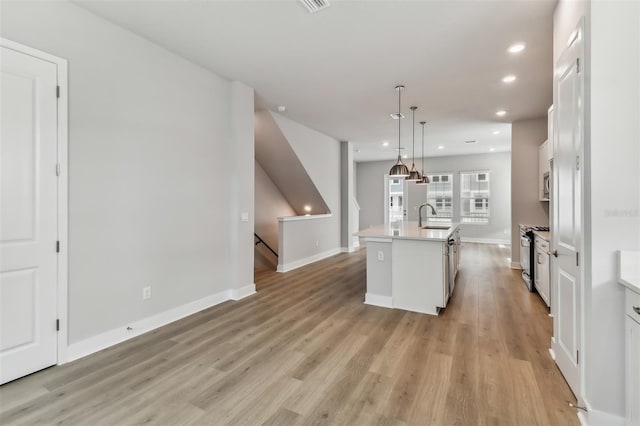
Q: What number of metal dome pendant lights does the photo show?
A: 3